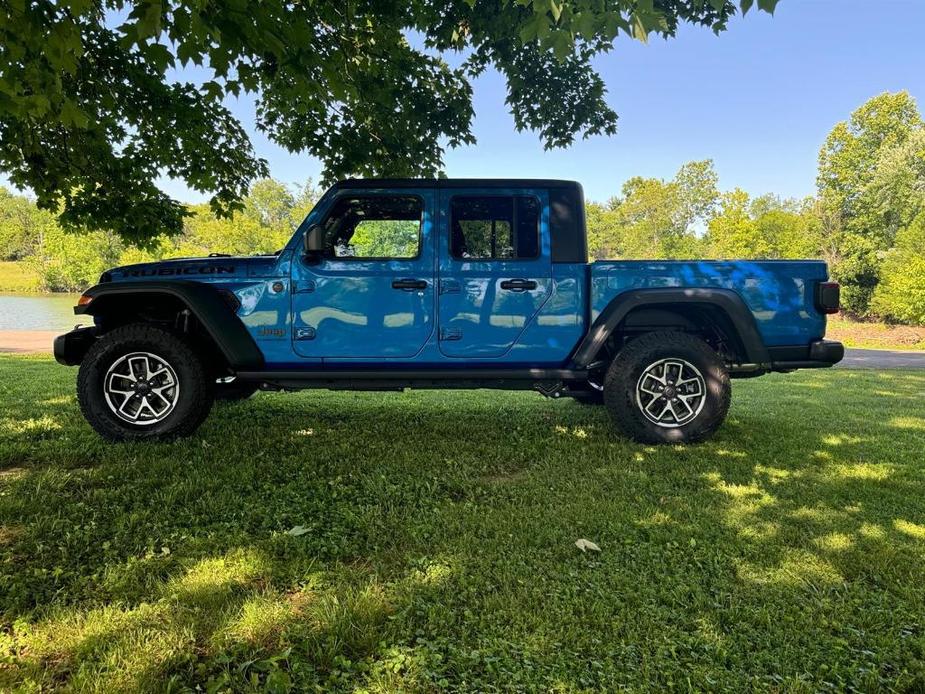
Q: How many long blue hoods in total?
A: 1